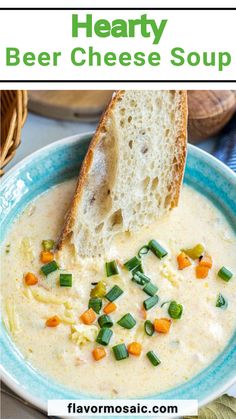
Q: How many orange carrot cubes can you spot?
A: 11